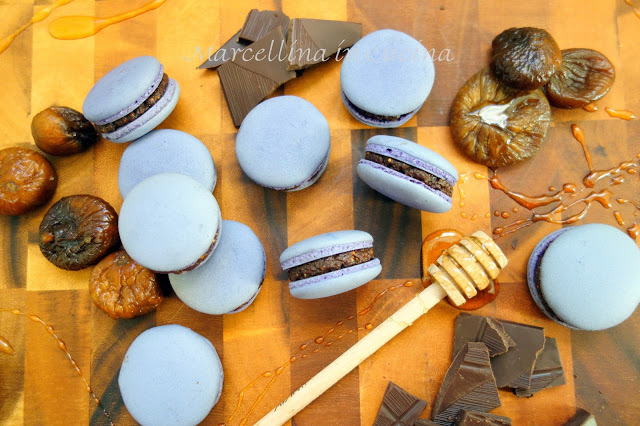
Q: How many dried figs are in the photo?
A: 7